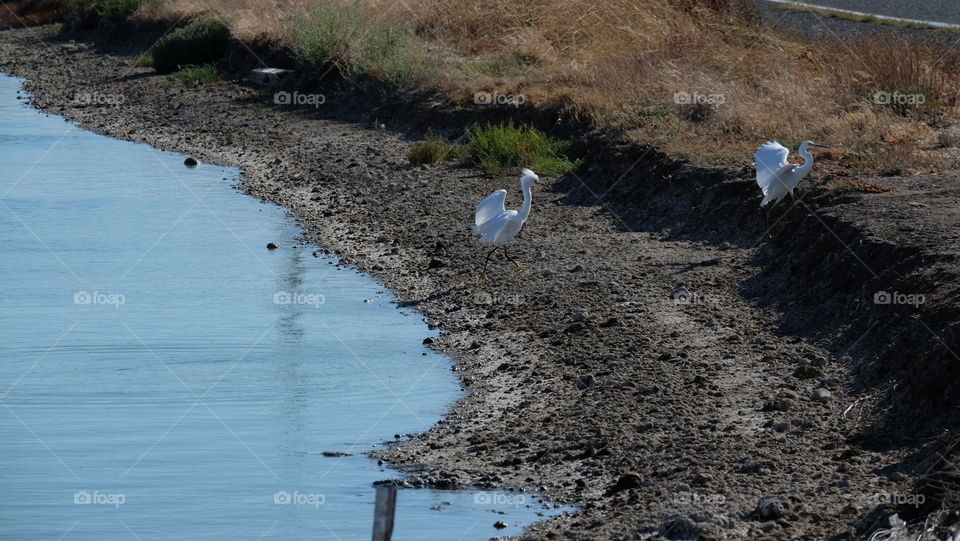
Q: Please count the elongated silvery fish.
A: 0